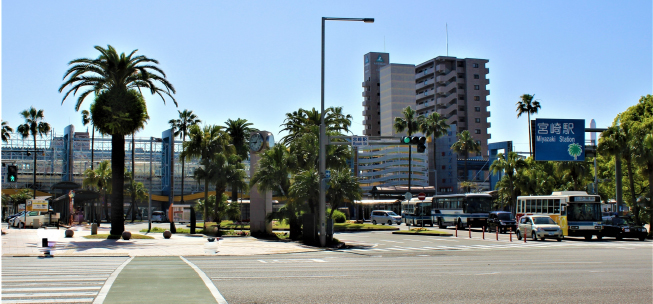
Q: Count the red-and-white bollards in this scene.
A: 6